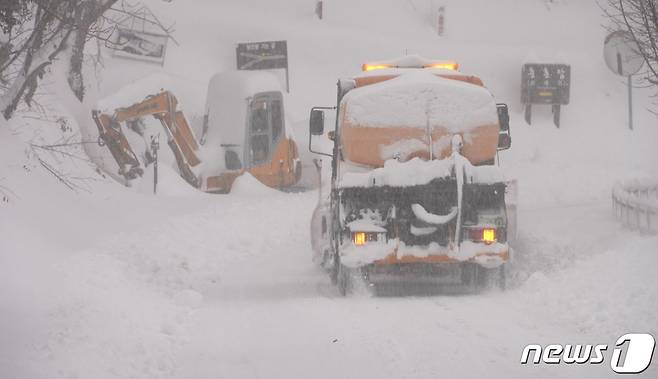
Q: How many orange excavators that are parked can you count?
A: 1